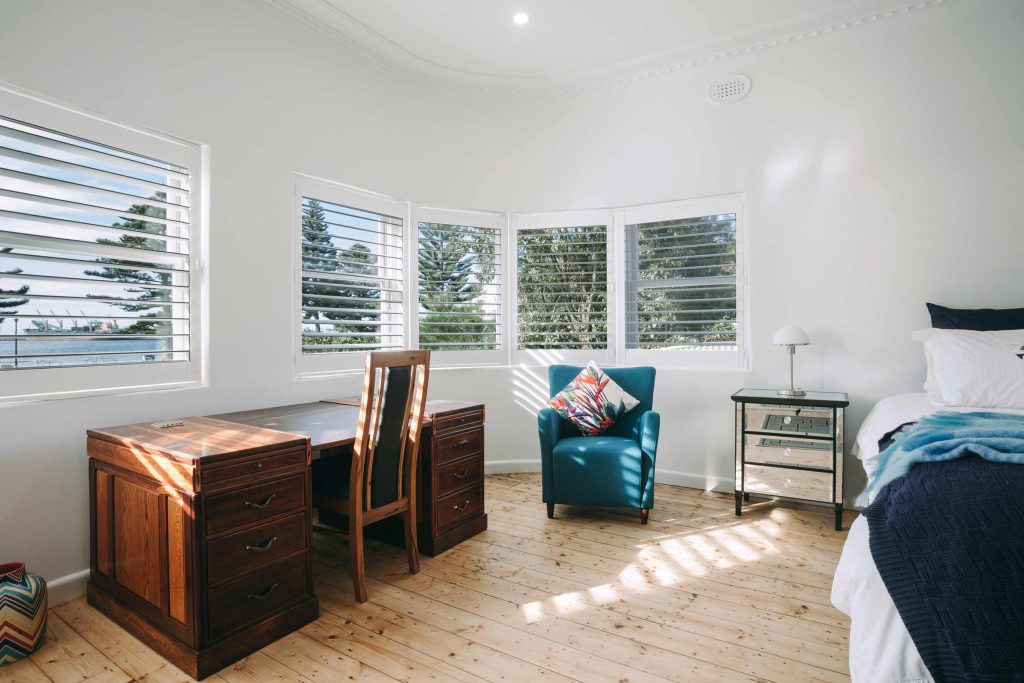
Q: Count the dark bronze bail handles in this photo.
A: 6